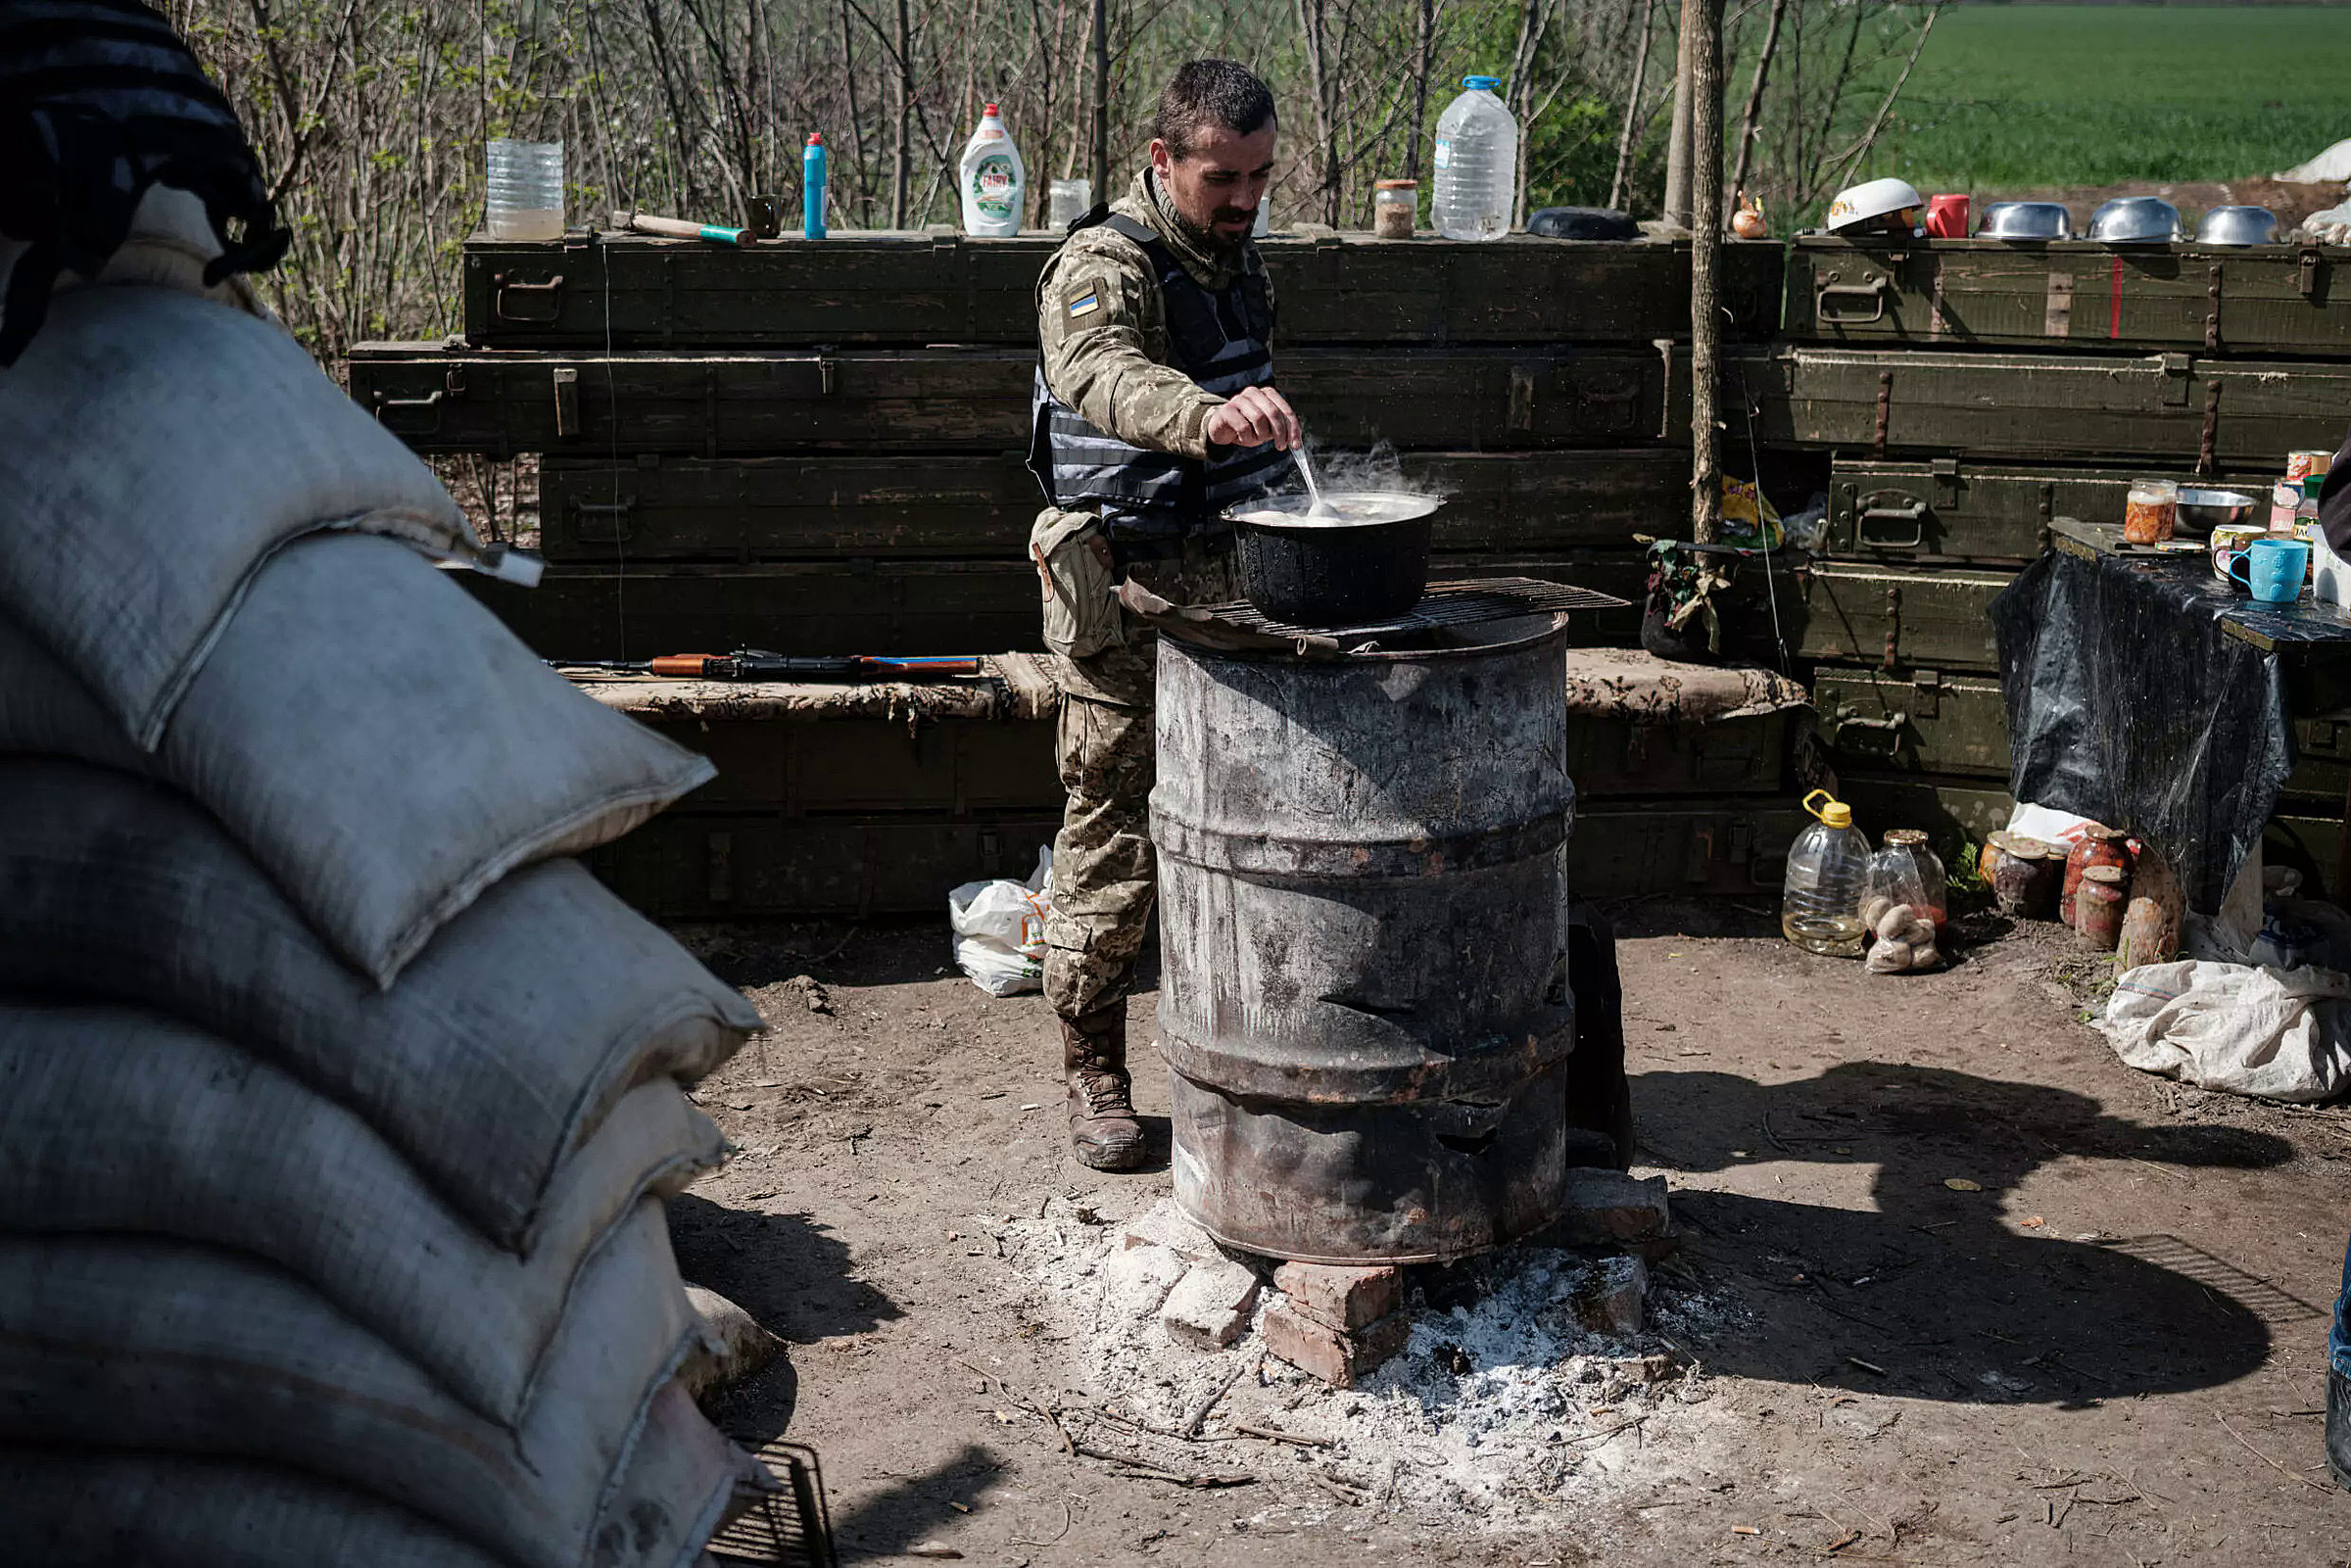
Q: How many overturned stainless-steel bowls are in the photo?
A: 3